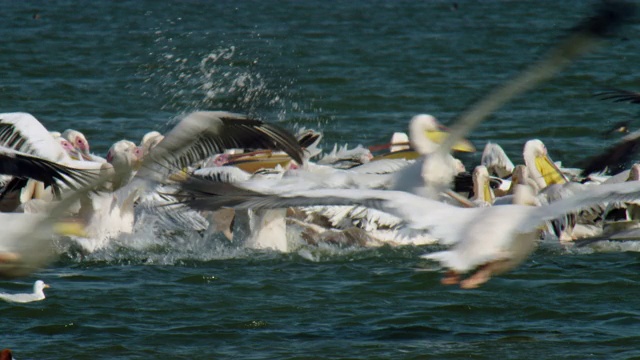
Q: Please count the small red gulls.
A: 0